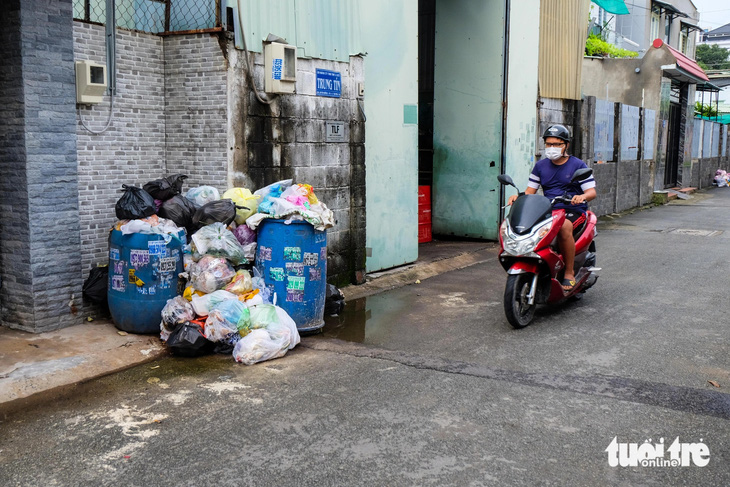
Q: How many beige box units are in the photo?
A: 2